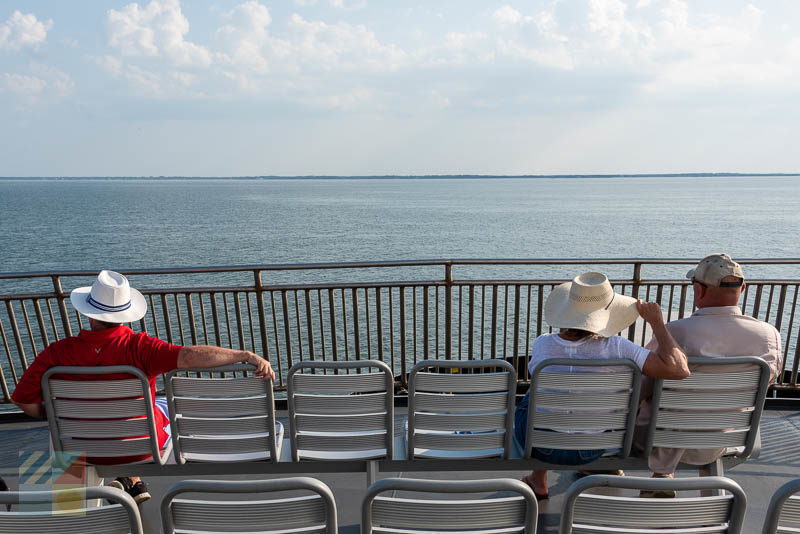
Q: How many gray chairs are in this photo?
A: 11